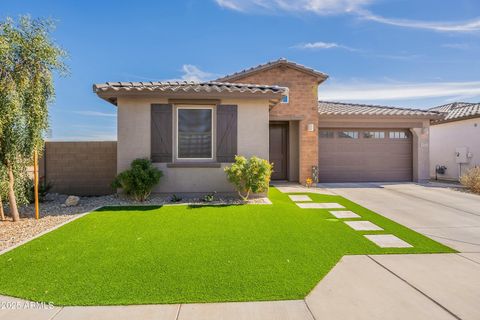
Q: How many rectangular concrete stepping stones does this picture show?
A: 5